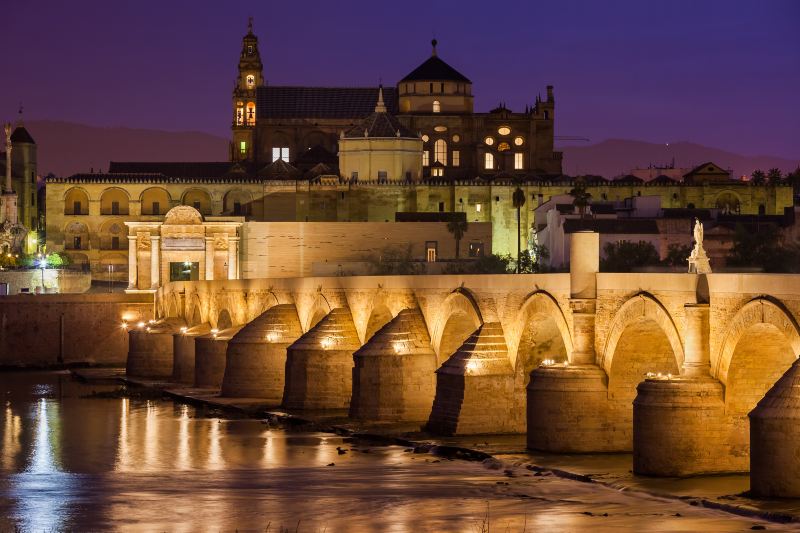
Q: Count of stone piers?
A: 10